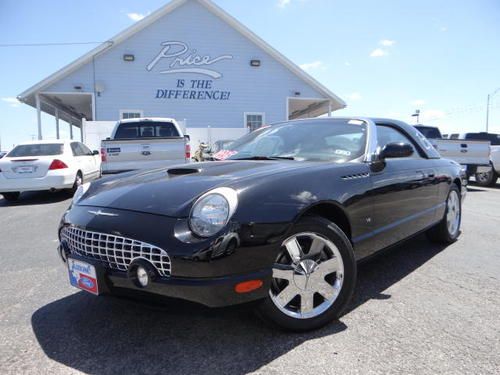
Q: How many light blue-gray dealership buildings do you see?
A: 1